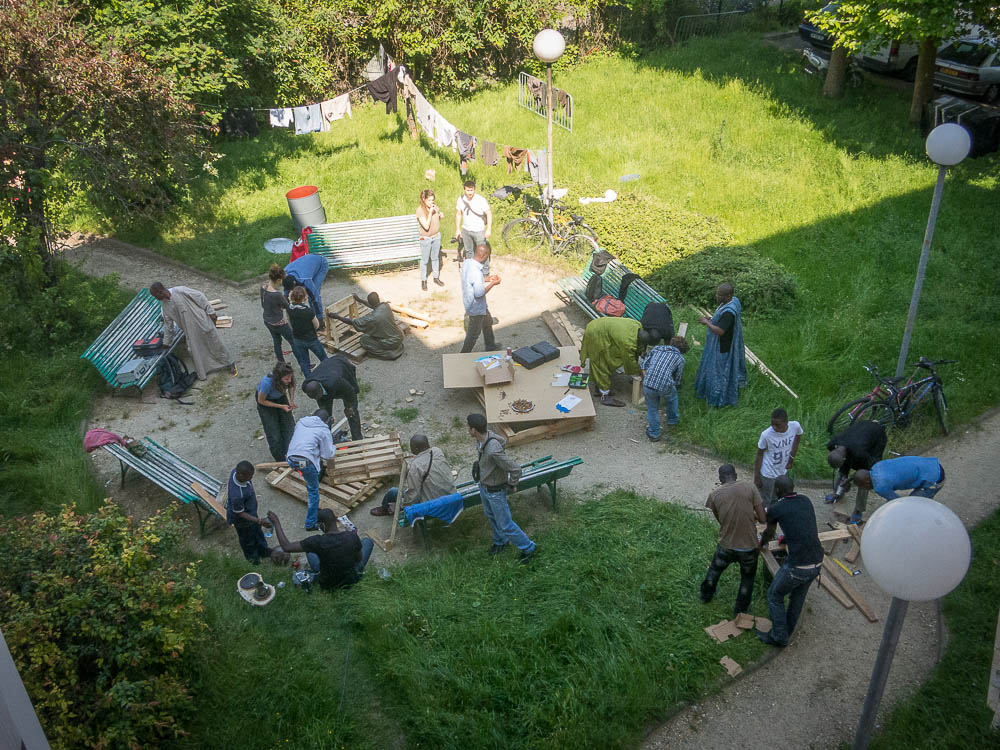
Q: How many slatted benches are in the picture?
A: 5